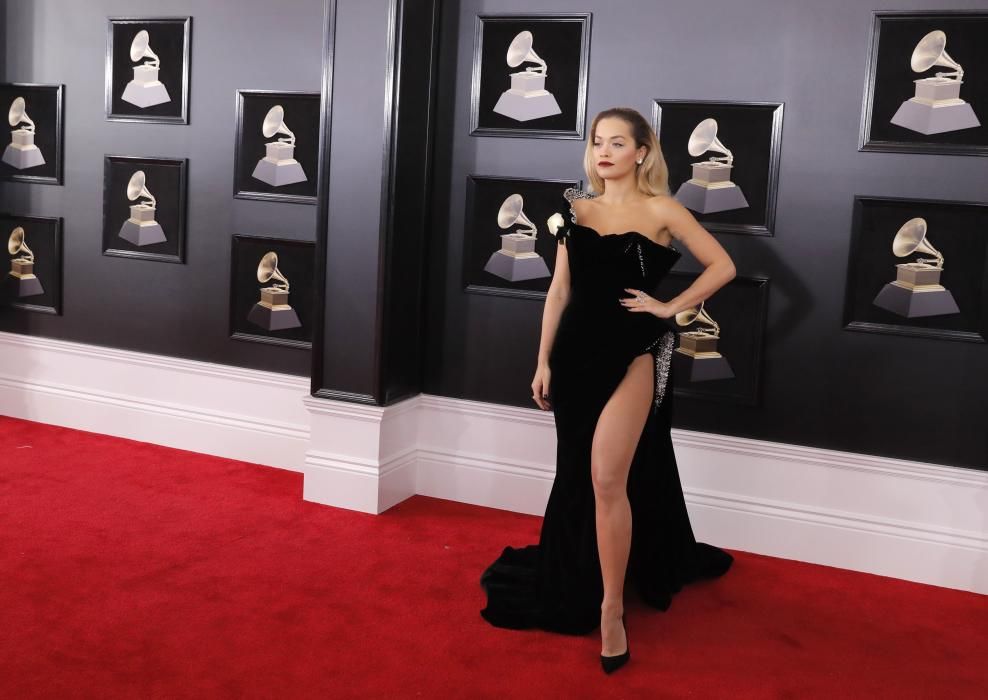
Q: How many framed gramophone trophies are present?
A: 12